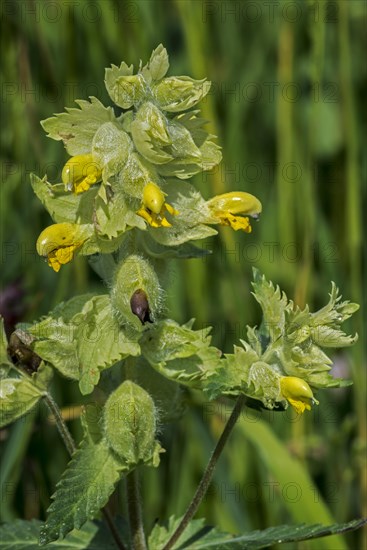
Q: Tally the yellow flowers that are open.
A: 5